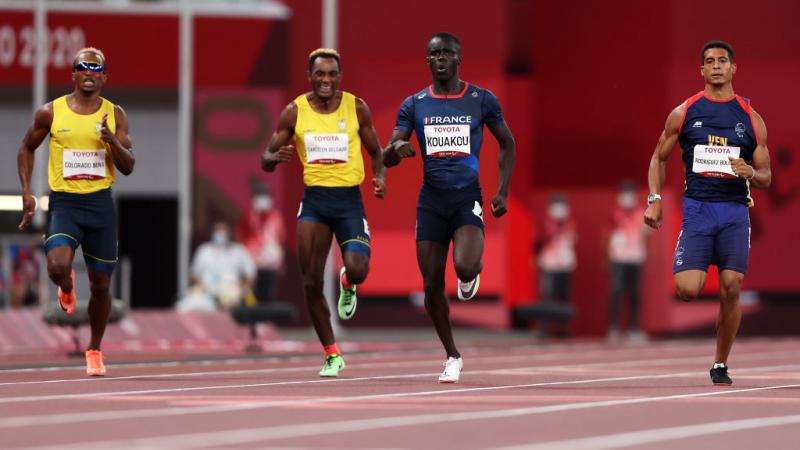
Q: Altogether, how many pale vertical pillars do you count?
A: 3